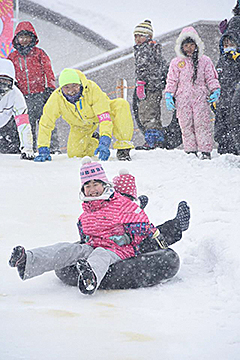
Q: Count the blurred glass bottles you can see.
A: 0